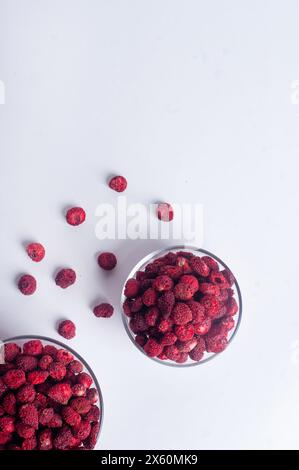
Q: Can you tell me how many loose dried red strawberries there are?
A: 9